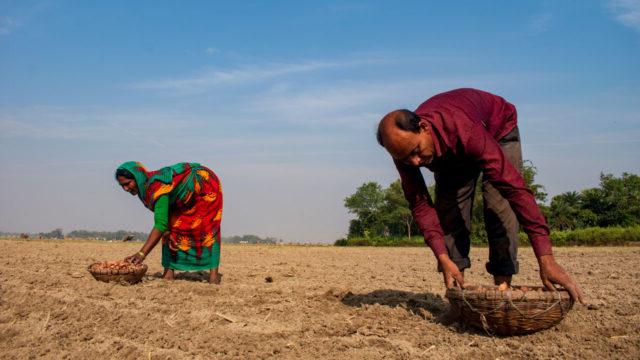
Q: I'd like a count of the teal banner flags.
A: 0